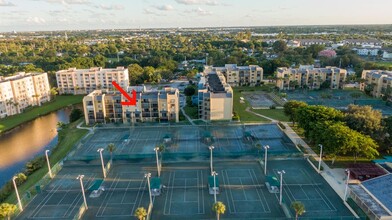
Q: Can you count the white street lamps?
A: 12